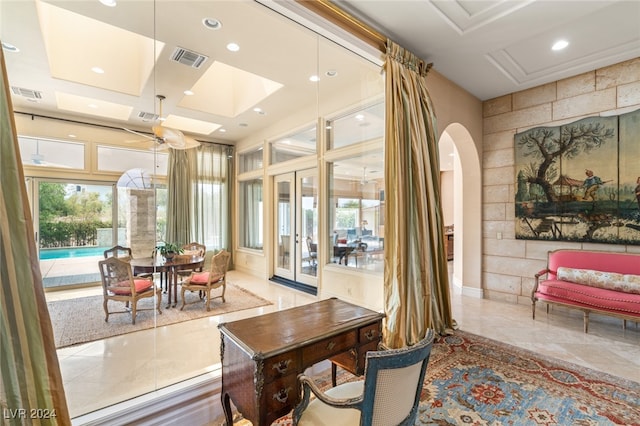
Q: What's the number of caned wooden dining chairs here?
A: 4